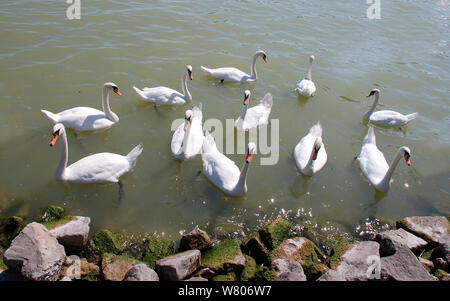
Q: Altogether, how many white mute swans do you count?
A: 11